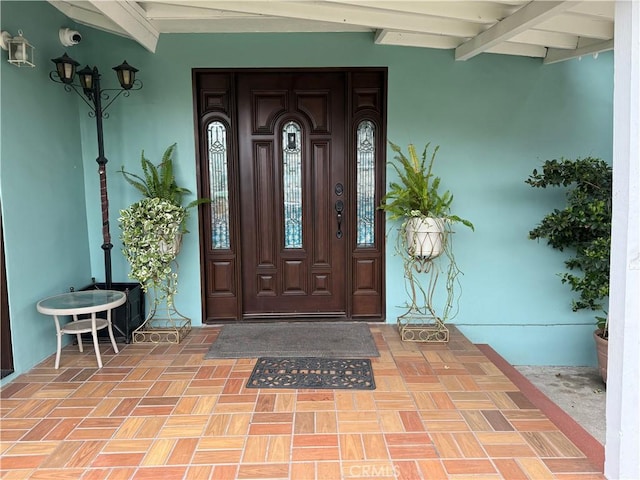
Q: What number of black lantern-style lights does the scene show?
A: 3